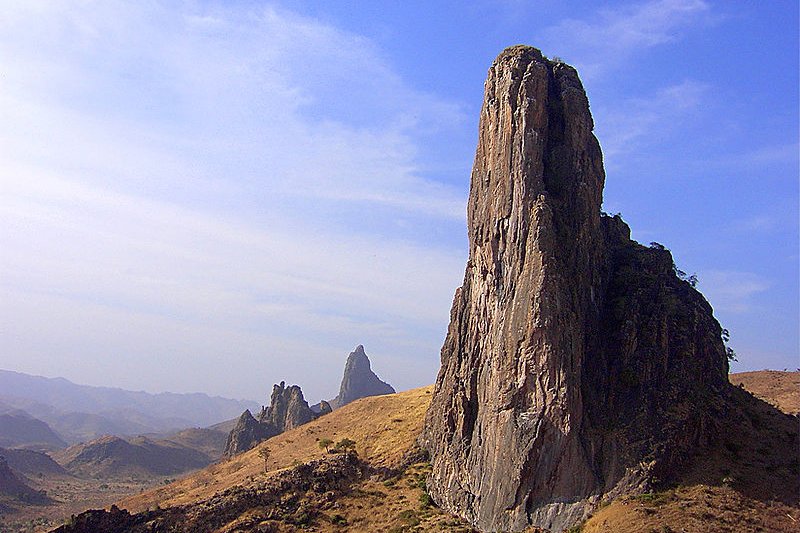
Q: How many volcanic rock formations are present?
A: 3